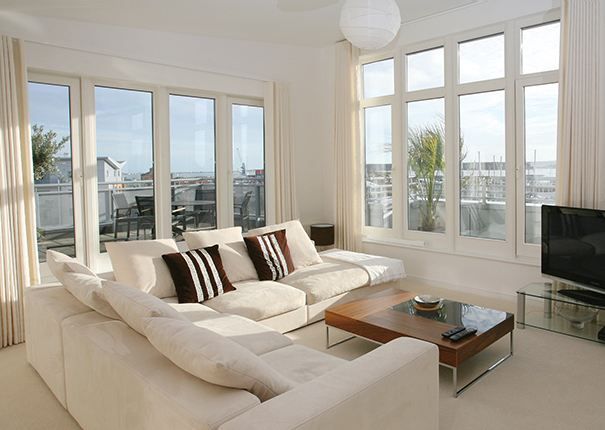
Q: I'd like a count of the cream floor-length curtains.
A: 4